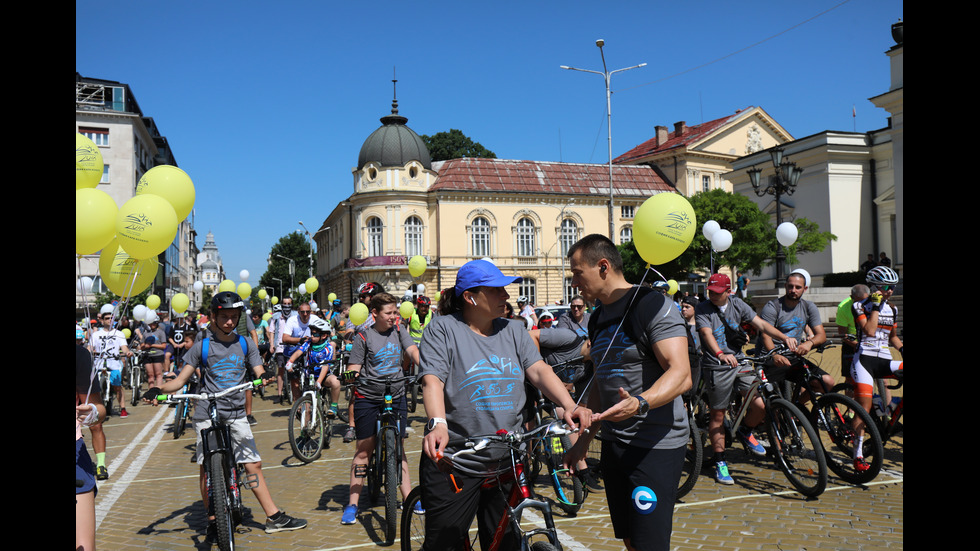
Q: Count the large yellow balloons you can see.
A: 6